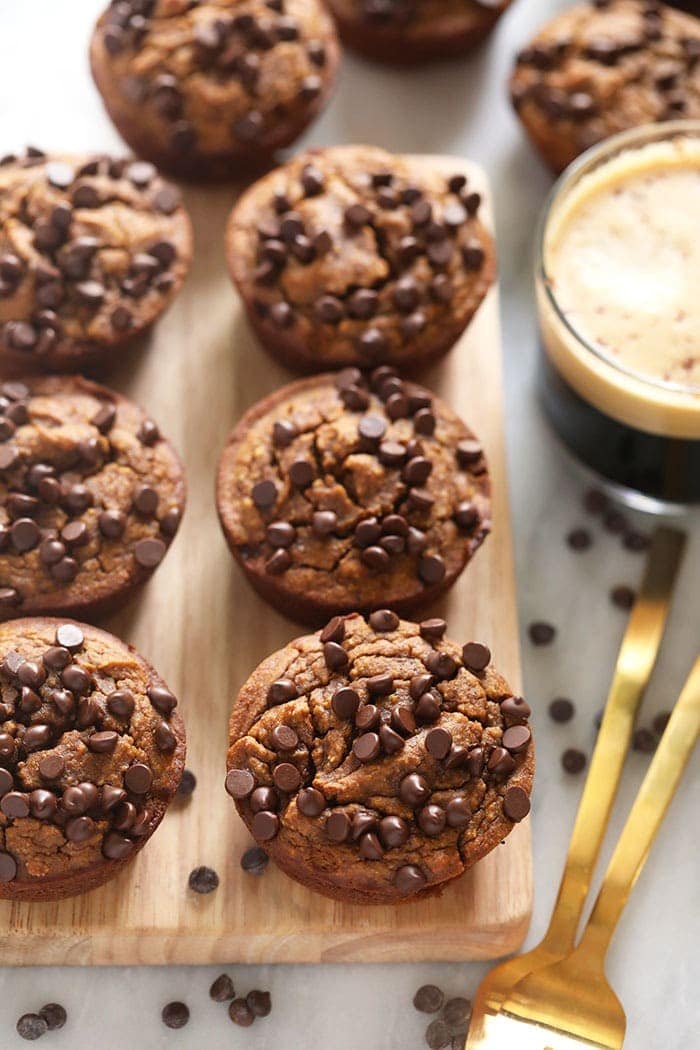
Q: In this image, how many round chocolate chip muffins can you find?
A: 9